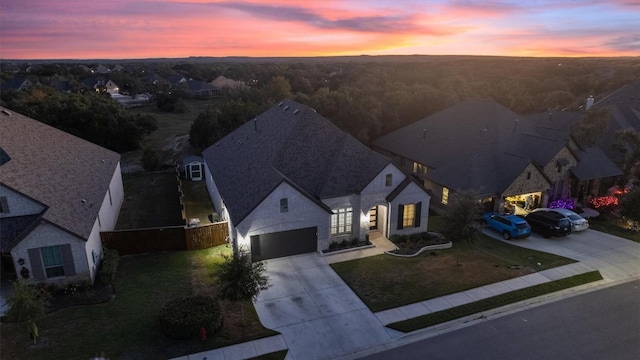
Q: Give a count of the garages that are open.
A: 1